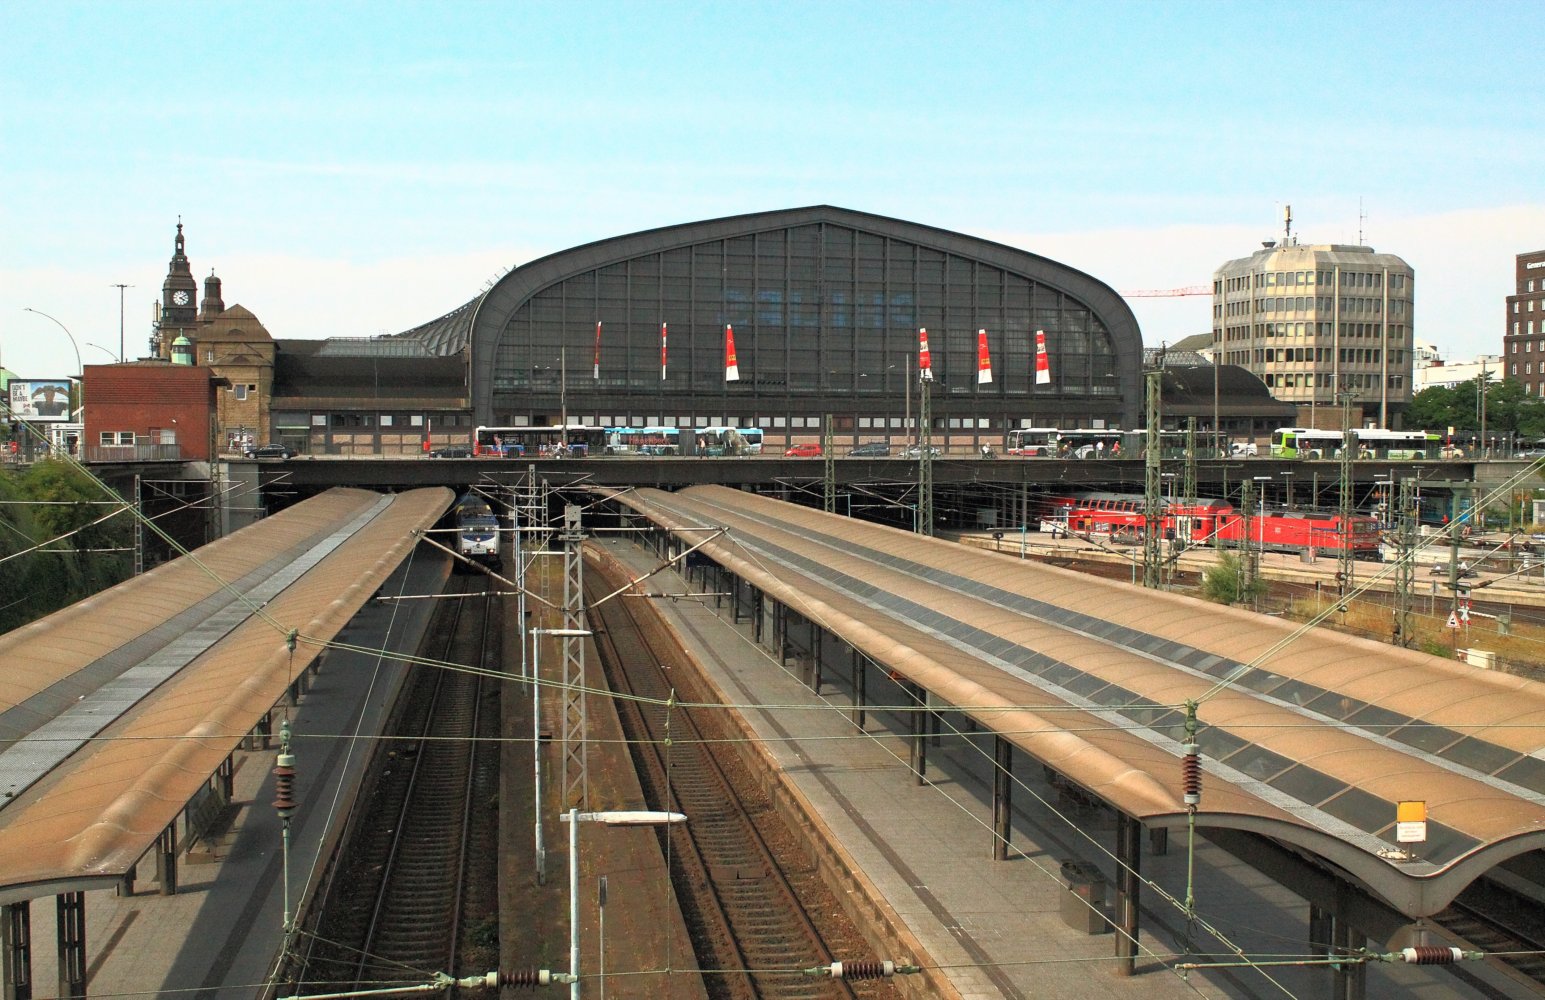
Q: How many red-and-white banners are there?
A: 6